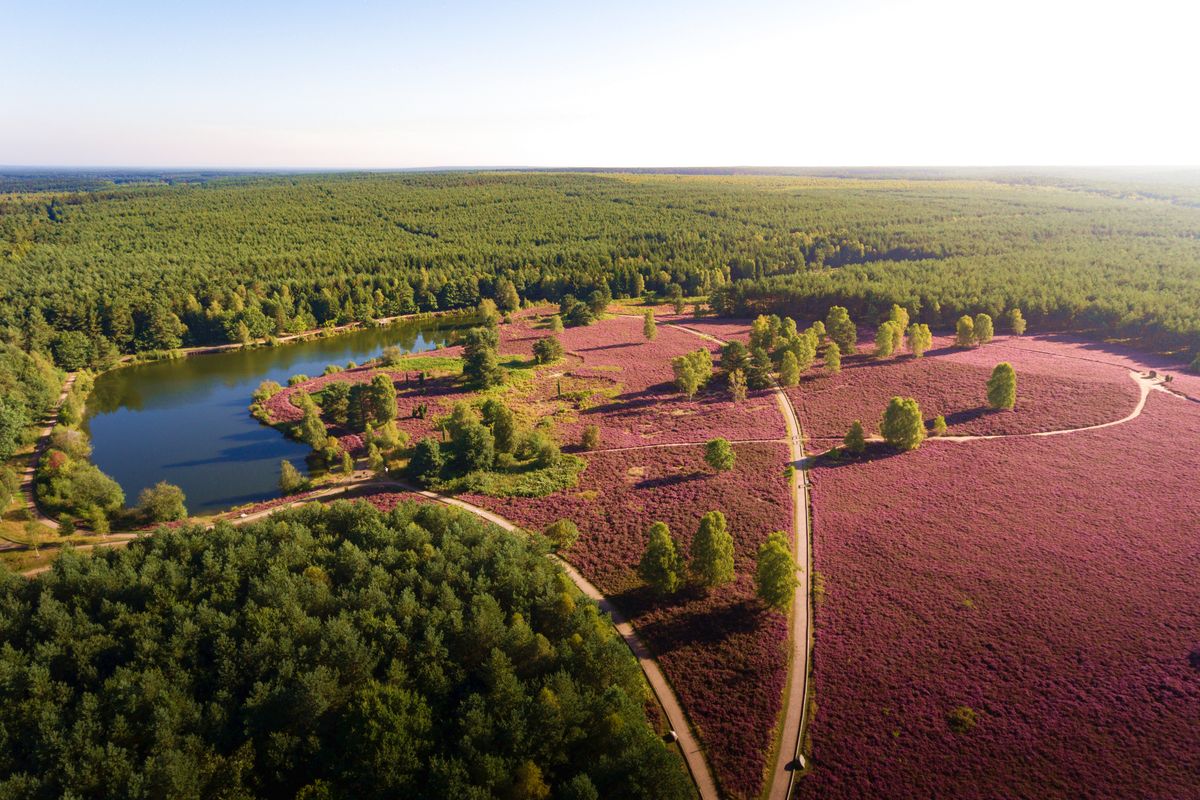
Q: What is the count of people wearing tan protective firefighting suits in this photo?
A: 0